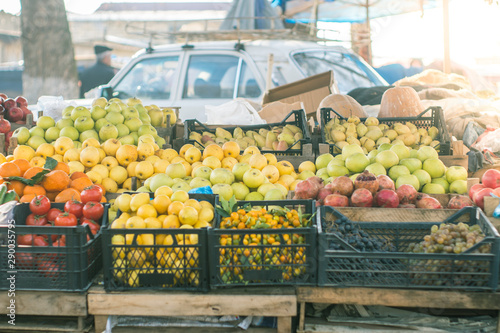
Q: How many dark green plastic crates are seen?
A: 6